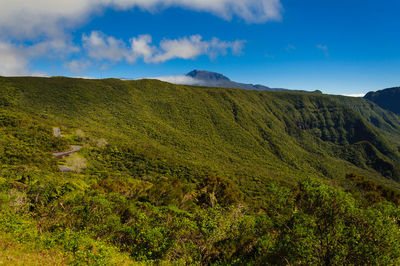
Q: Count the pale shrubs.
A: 3